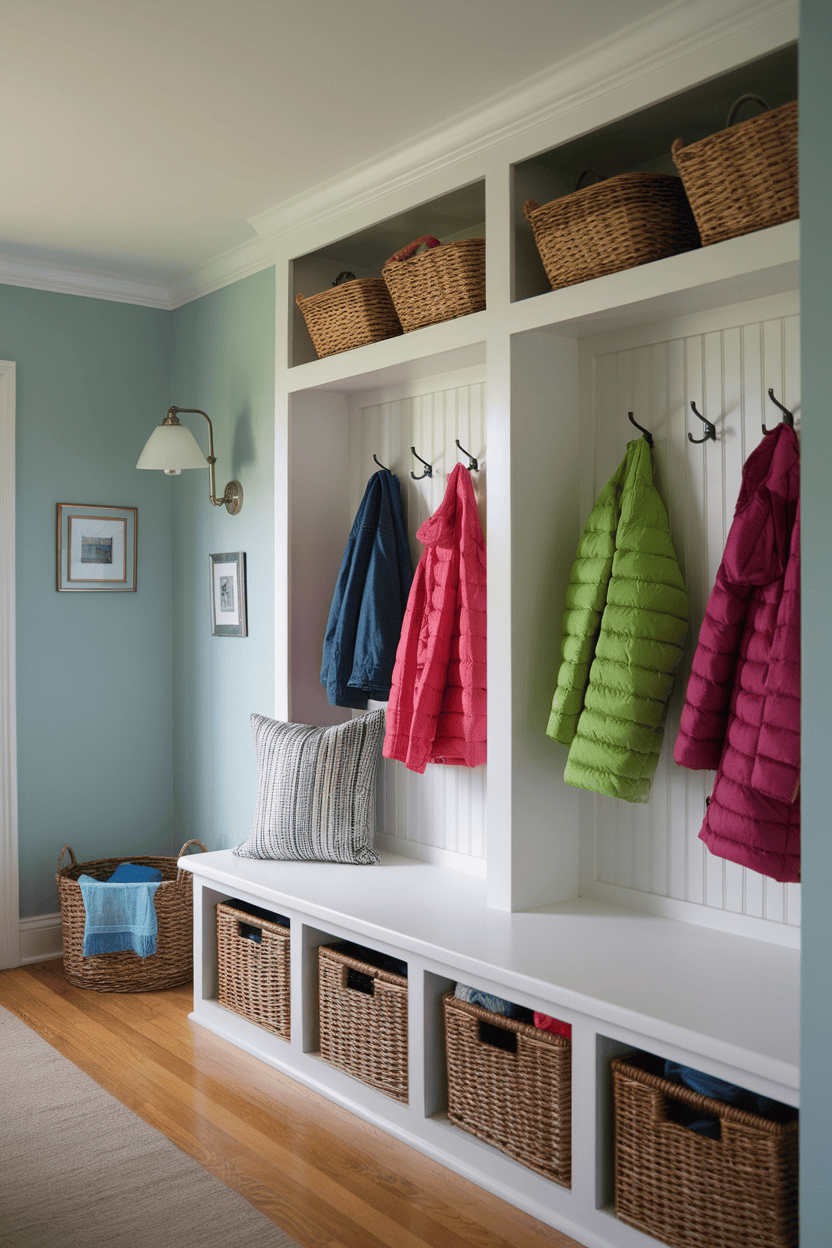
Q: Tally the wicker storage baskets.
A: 9